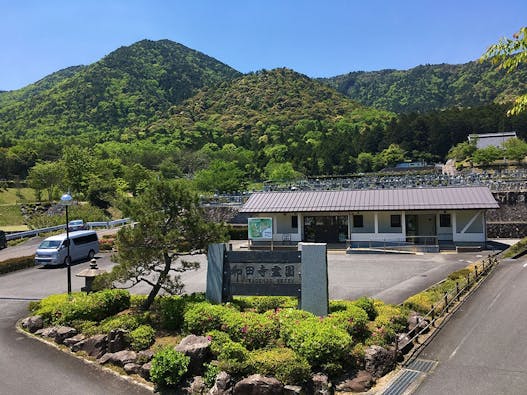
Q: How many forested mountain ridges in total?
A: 3